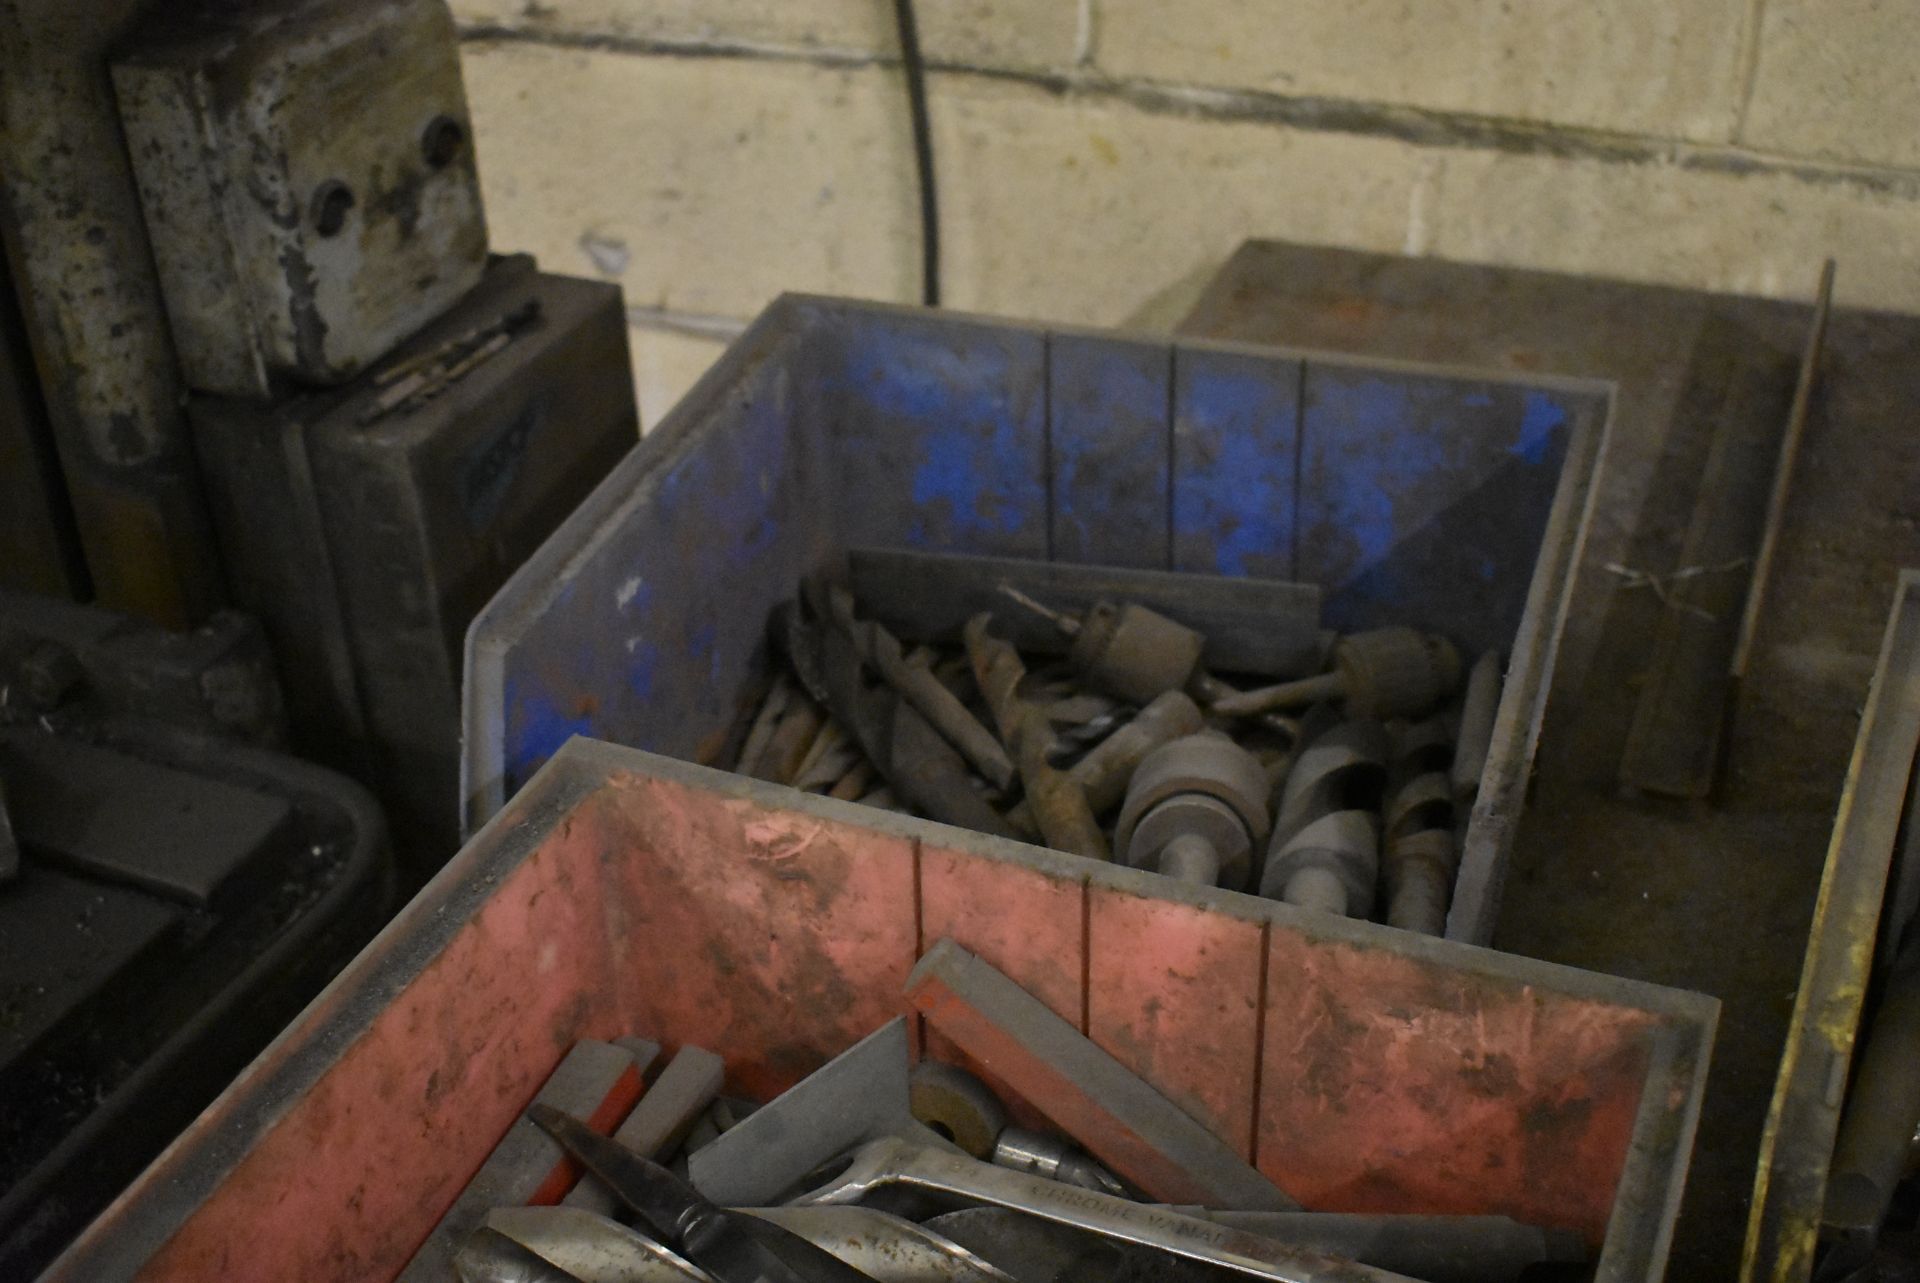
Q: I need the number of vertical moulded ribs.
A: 6